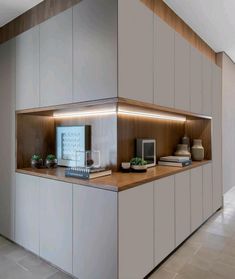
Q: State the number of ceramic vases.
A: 3